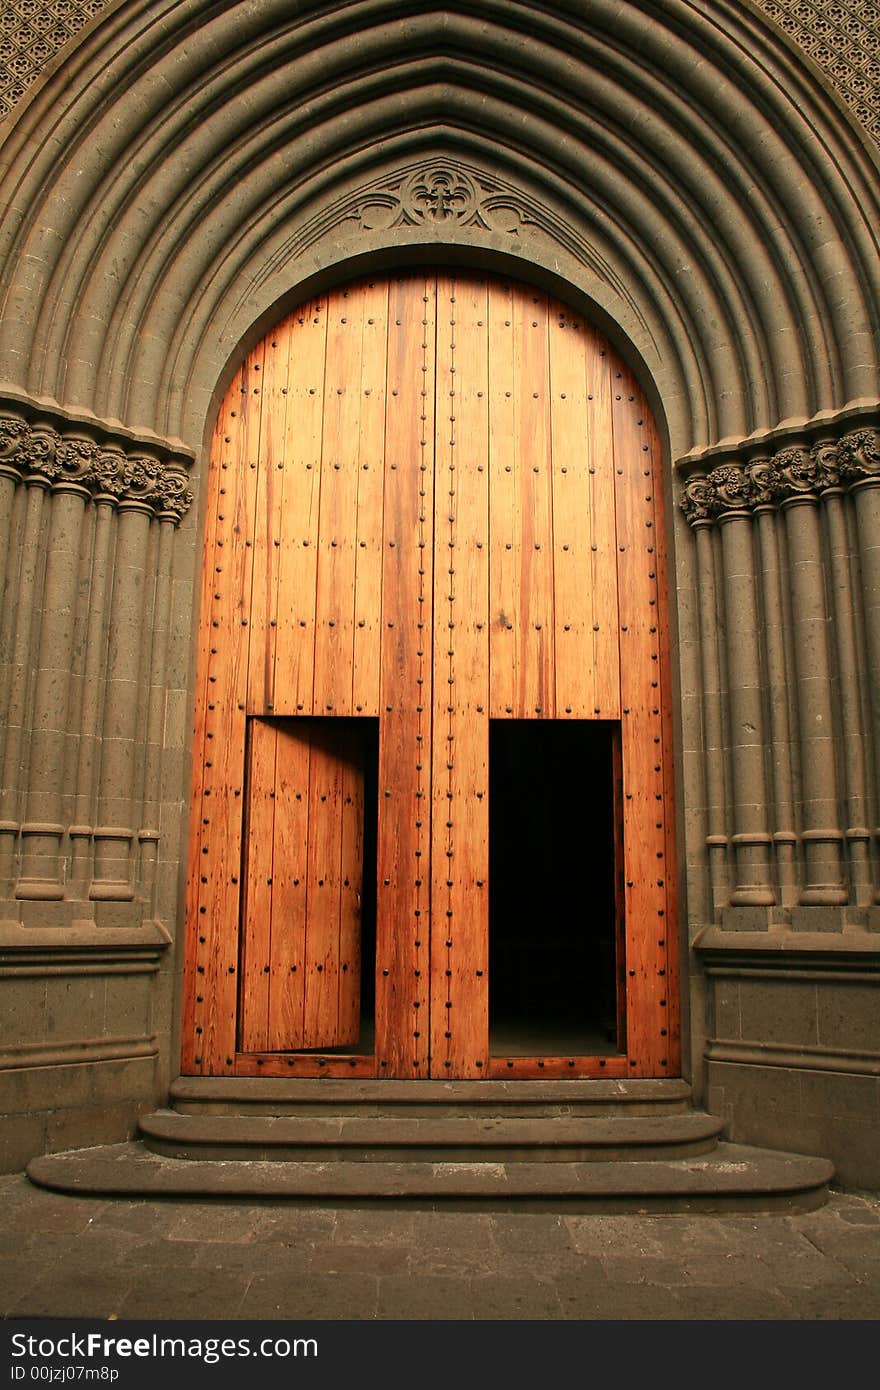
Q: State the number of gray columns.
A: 12